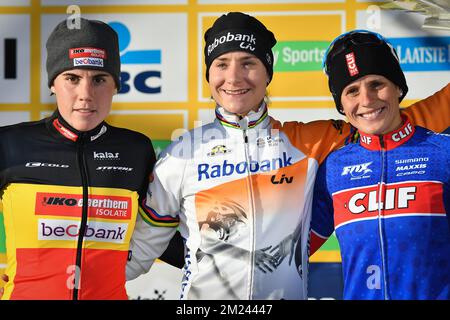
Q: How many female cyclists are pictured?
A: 3